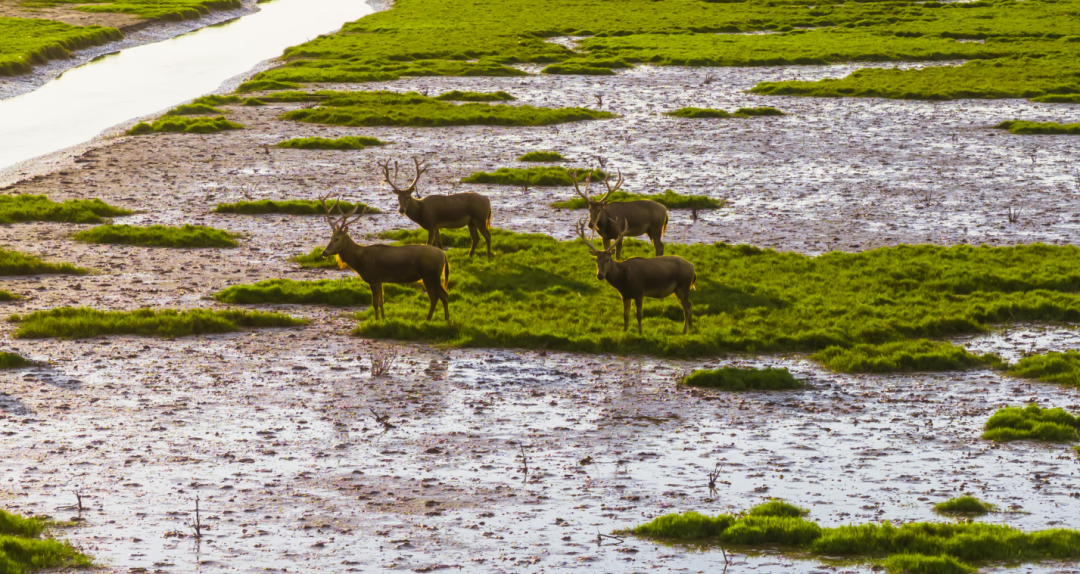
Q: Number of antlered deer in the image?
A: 4